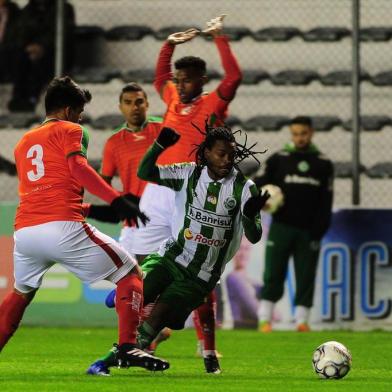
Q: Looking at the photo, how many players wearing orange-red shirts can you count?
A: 3